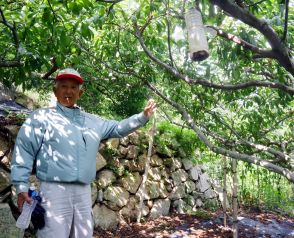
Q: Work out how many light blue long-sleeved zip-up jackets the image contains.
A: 1